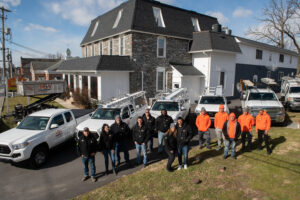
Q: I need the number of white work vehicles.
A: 6